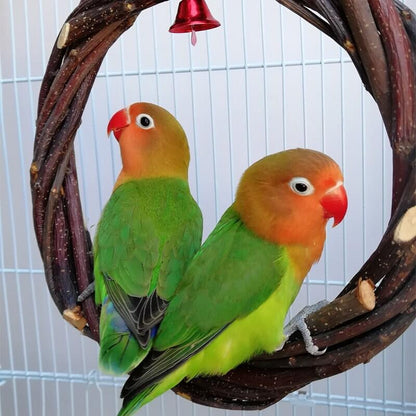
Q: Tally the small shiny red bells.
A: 1